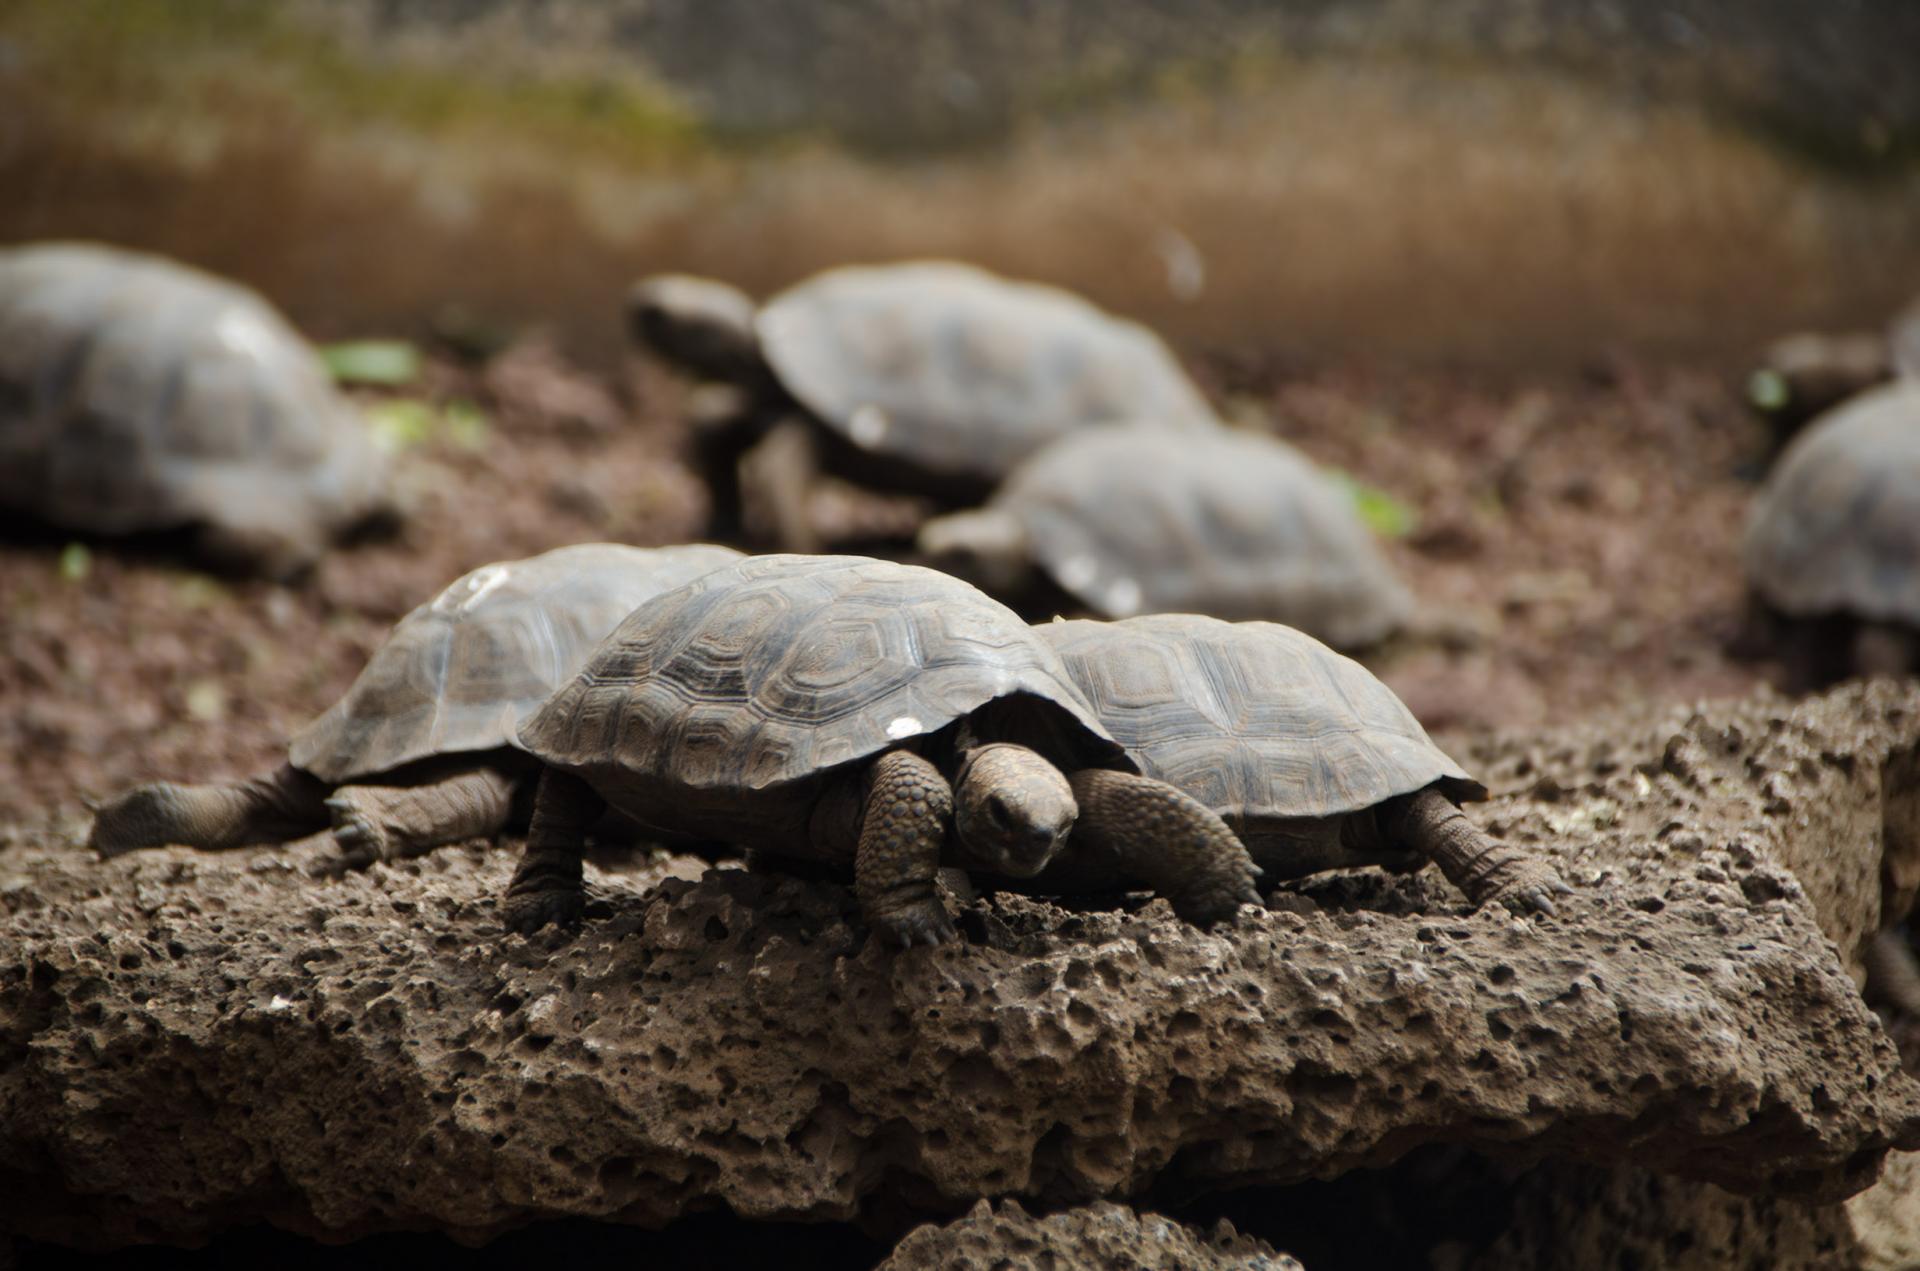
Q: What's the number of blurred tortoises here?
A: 5